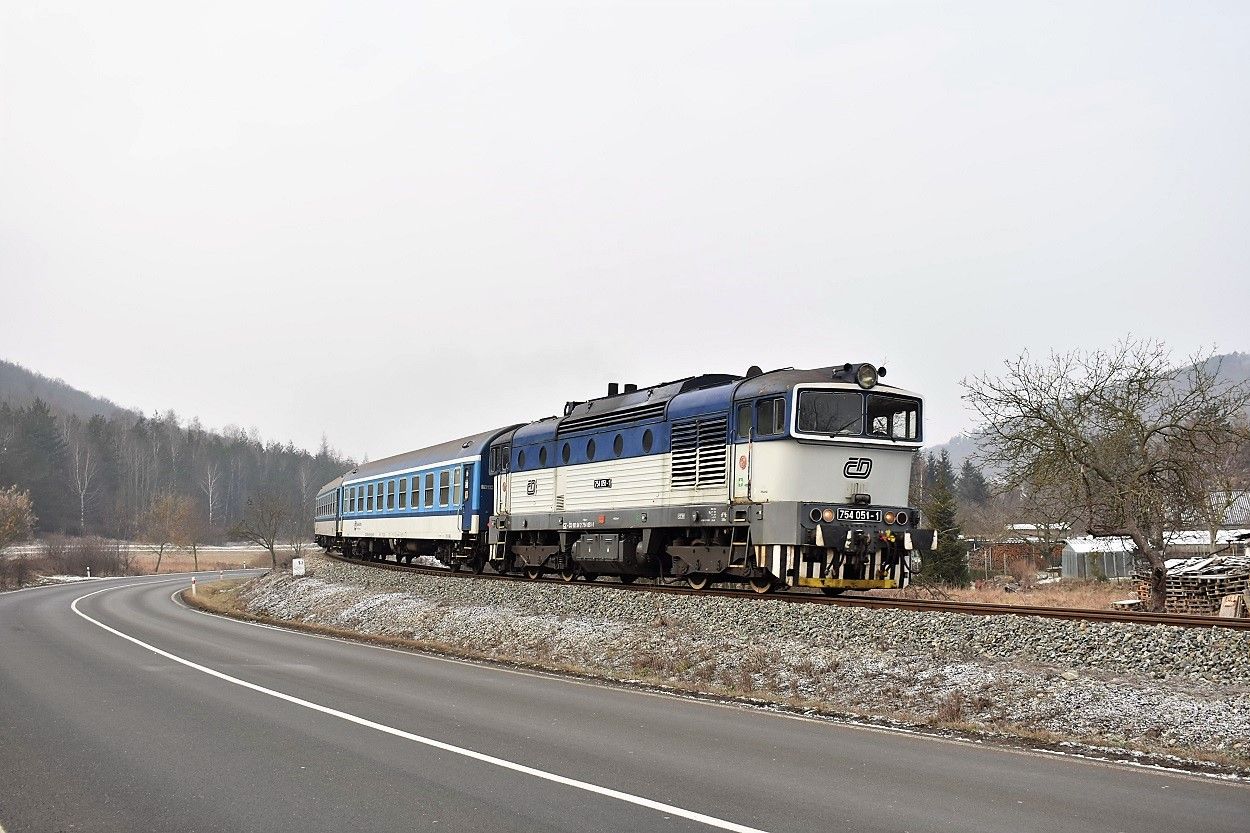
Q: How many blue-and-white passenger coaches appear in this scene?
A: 2